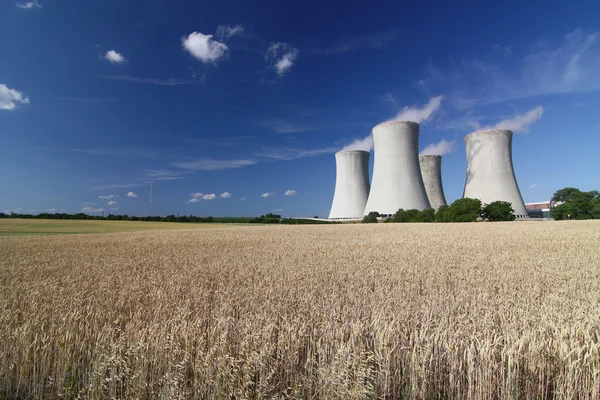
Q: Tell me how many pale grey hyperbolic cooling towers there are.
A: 4